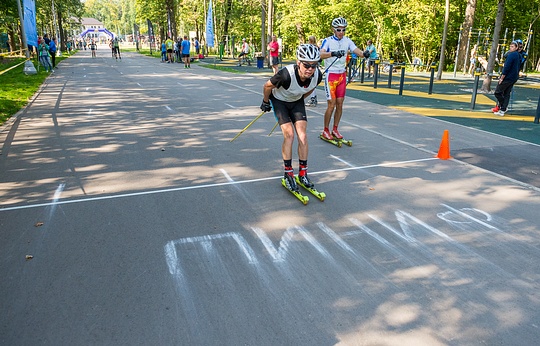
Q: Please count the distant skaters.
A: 3